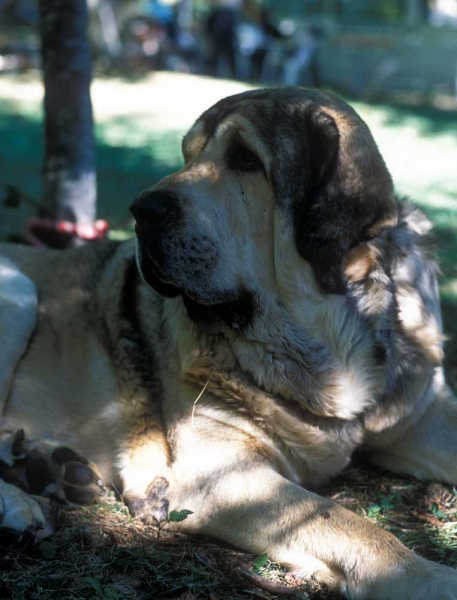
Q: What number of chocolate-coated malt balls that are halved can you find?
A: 0